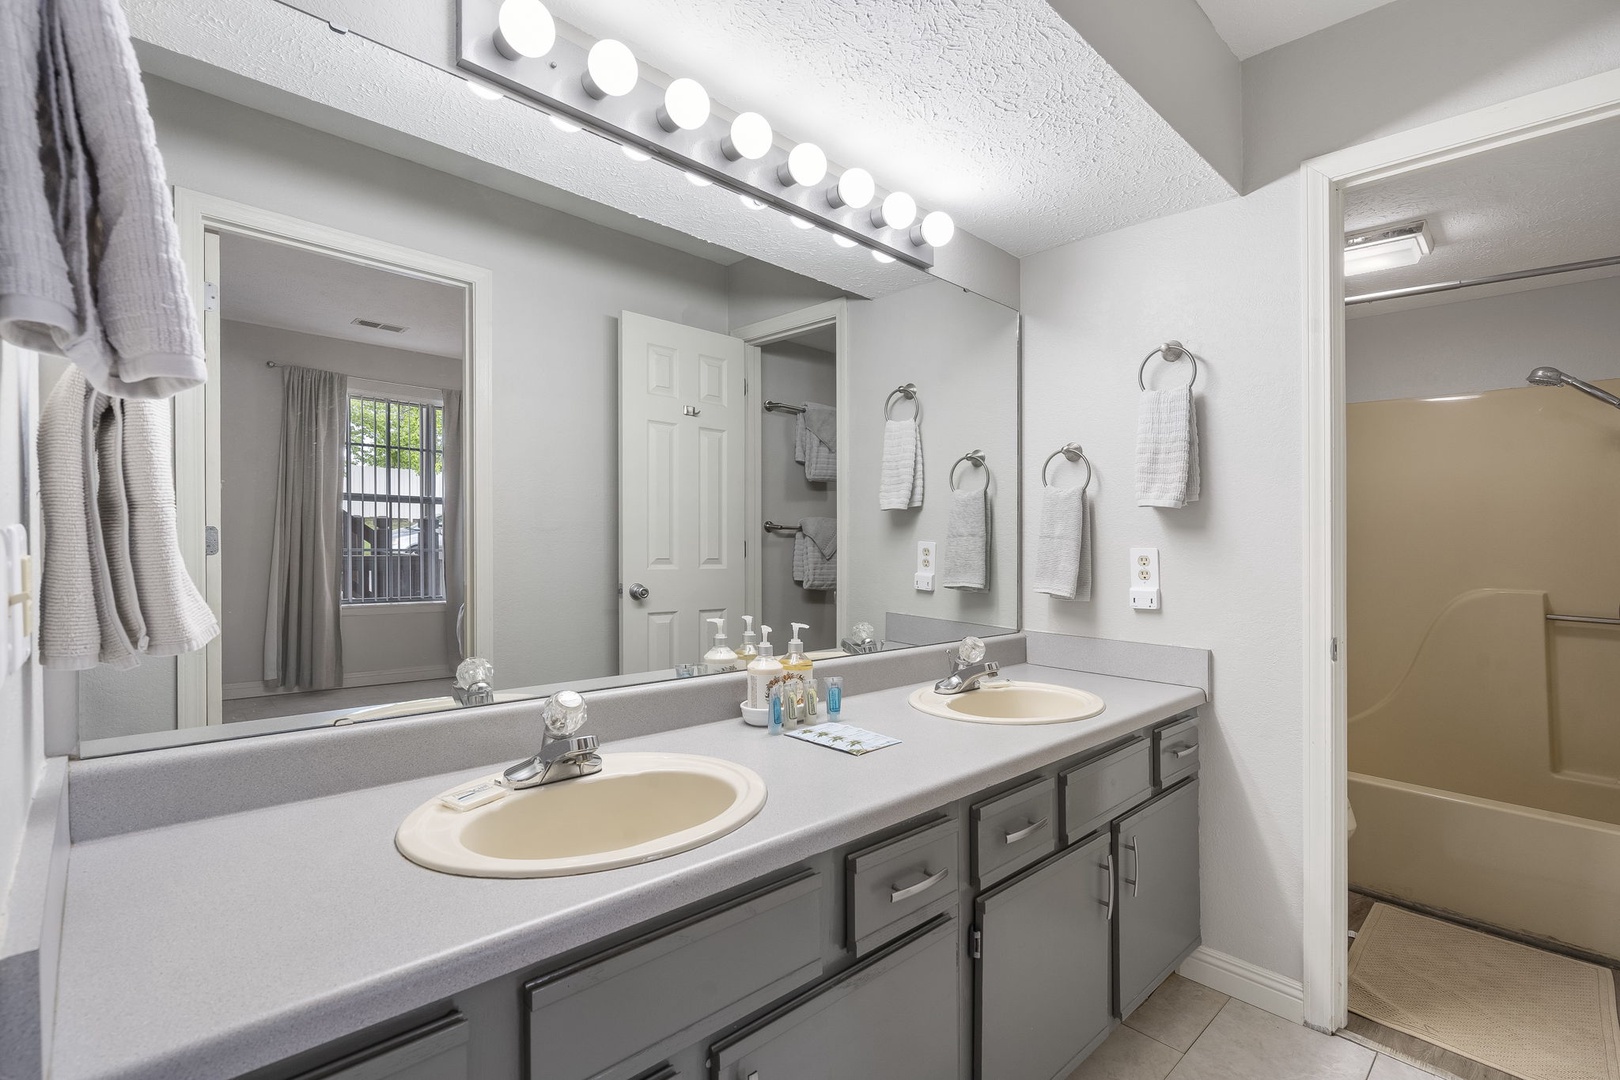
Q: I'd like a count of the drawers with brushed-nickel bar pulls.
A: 3